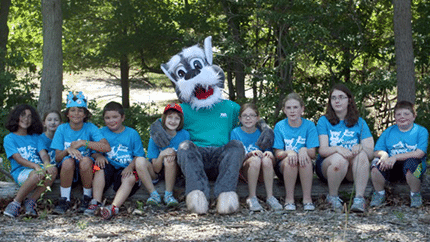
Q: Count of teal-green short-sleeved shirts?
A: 1